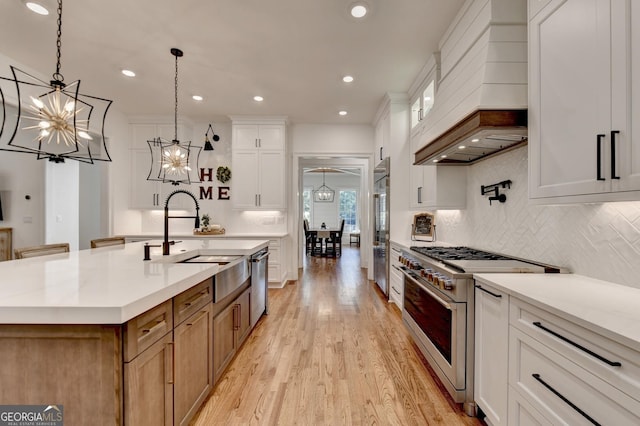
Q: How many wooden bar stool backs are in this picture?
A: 2